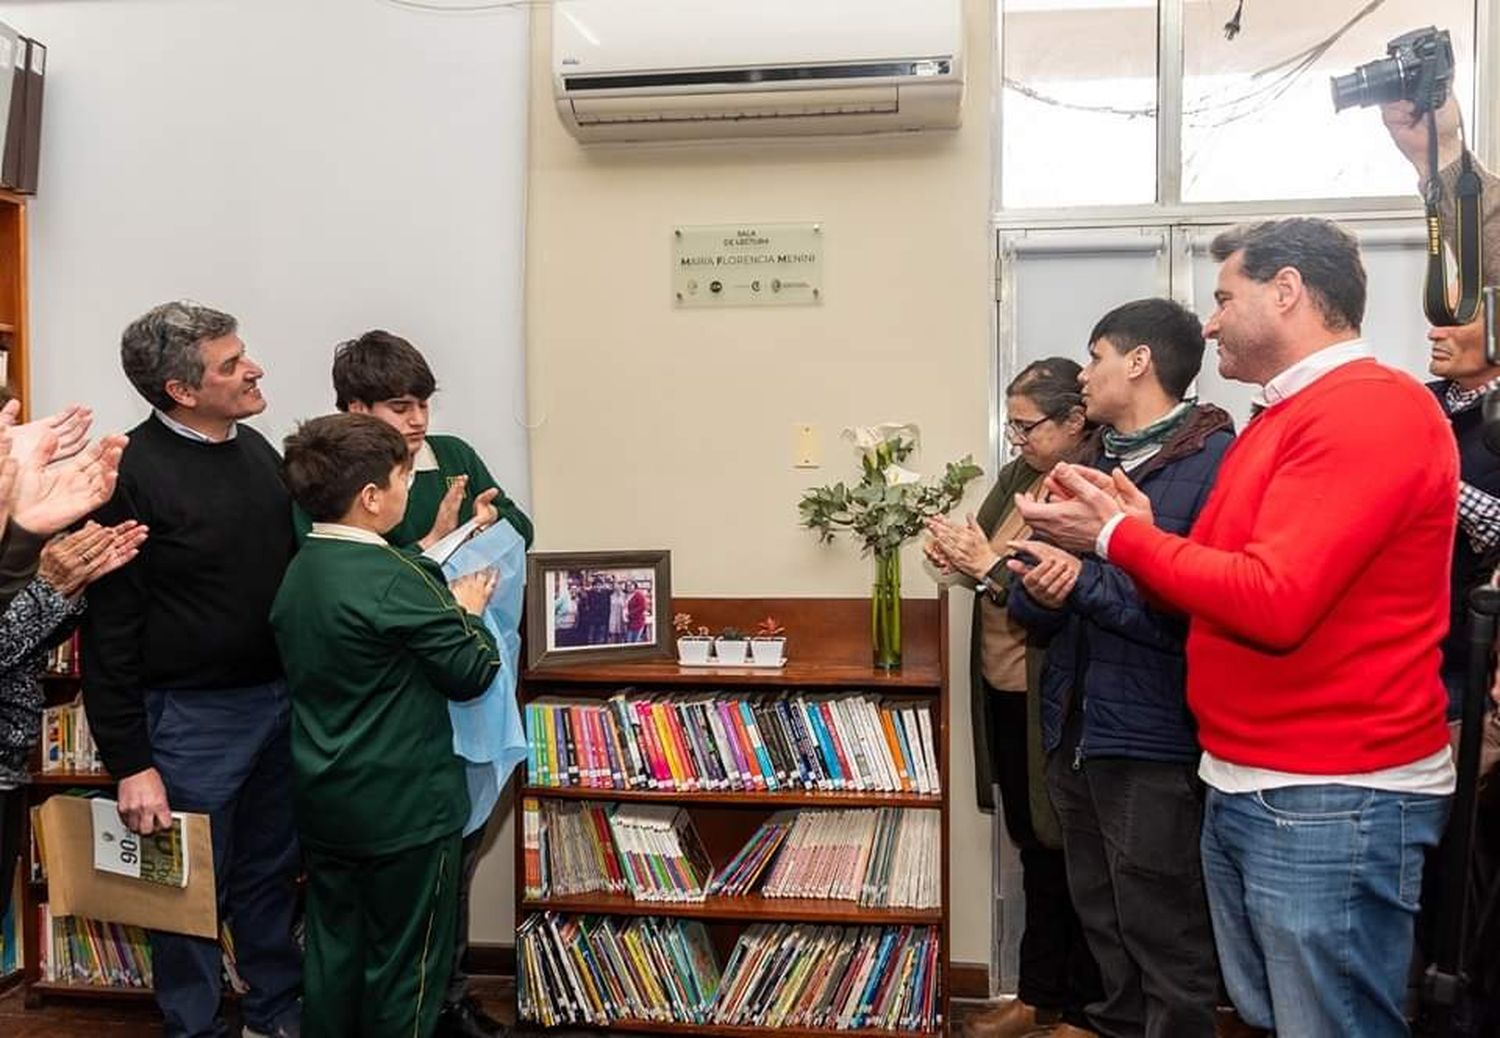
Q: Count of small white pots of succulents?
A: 3